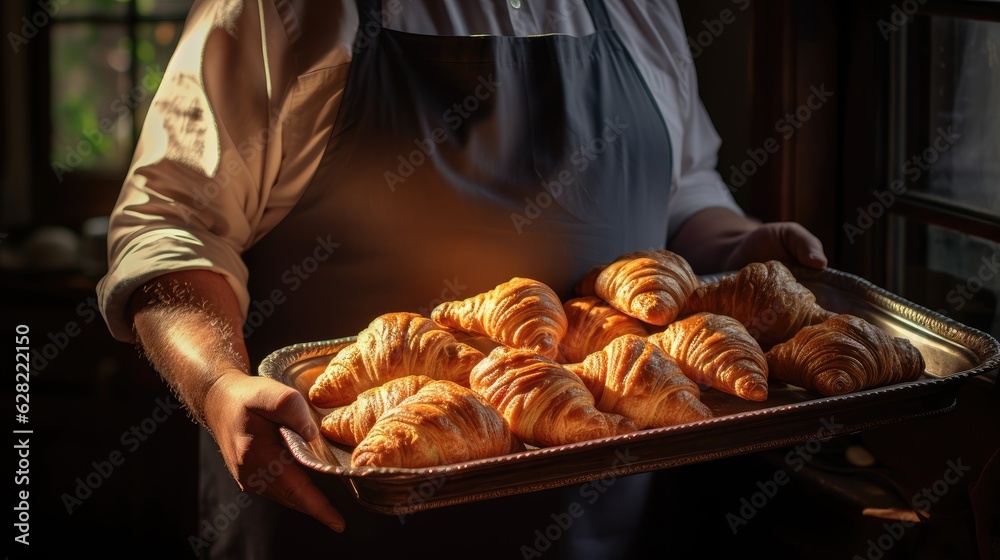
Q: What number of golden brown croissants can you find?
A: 11